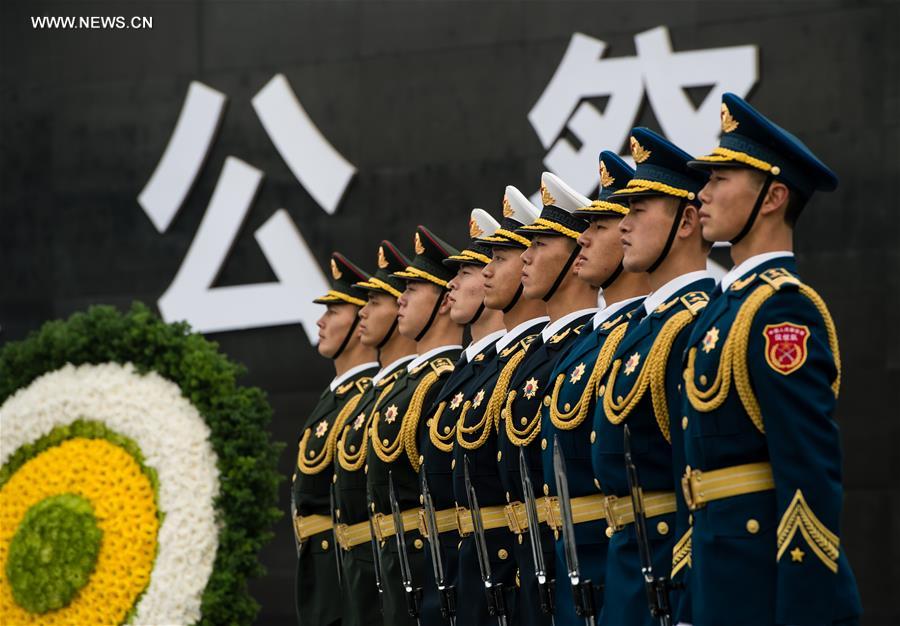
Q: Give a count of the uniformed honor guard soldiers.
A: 9